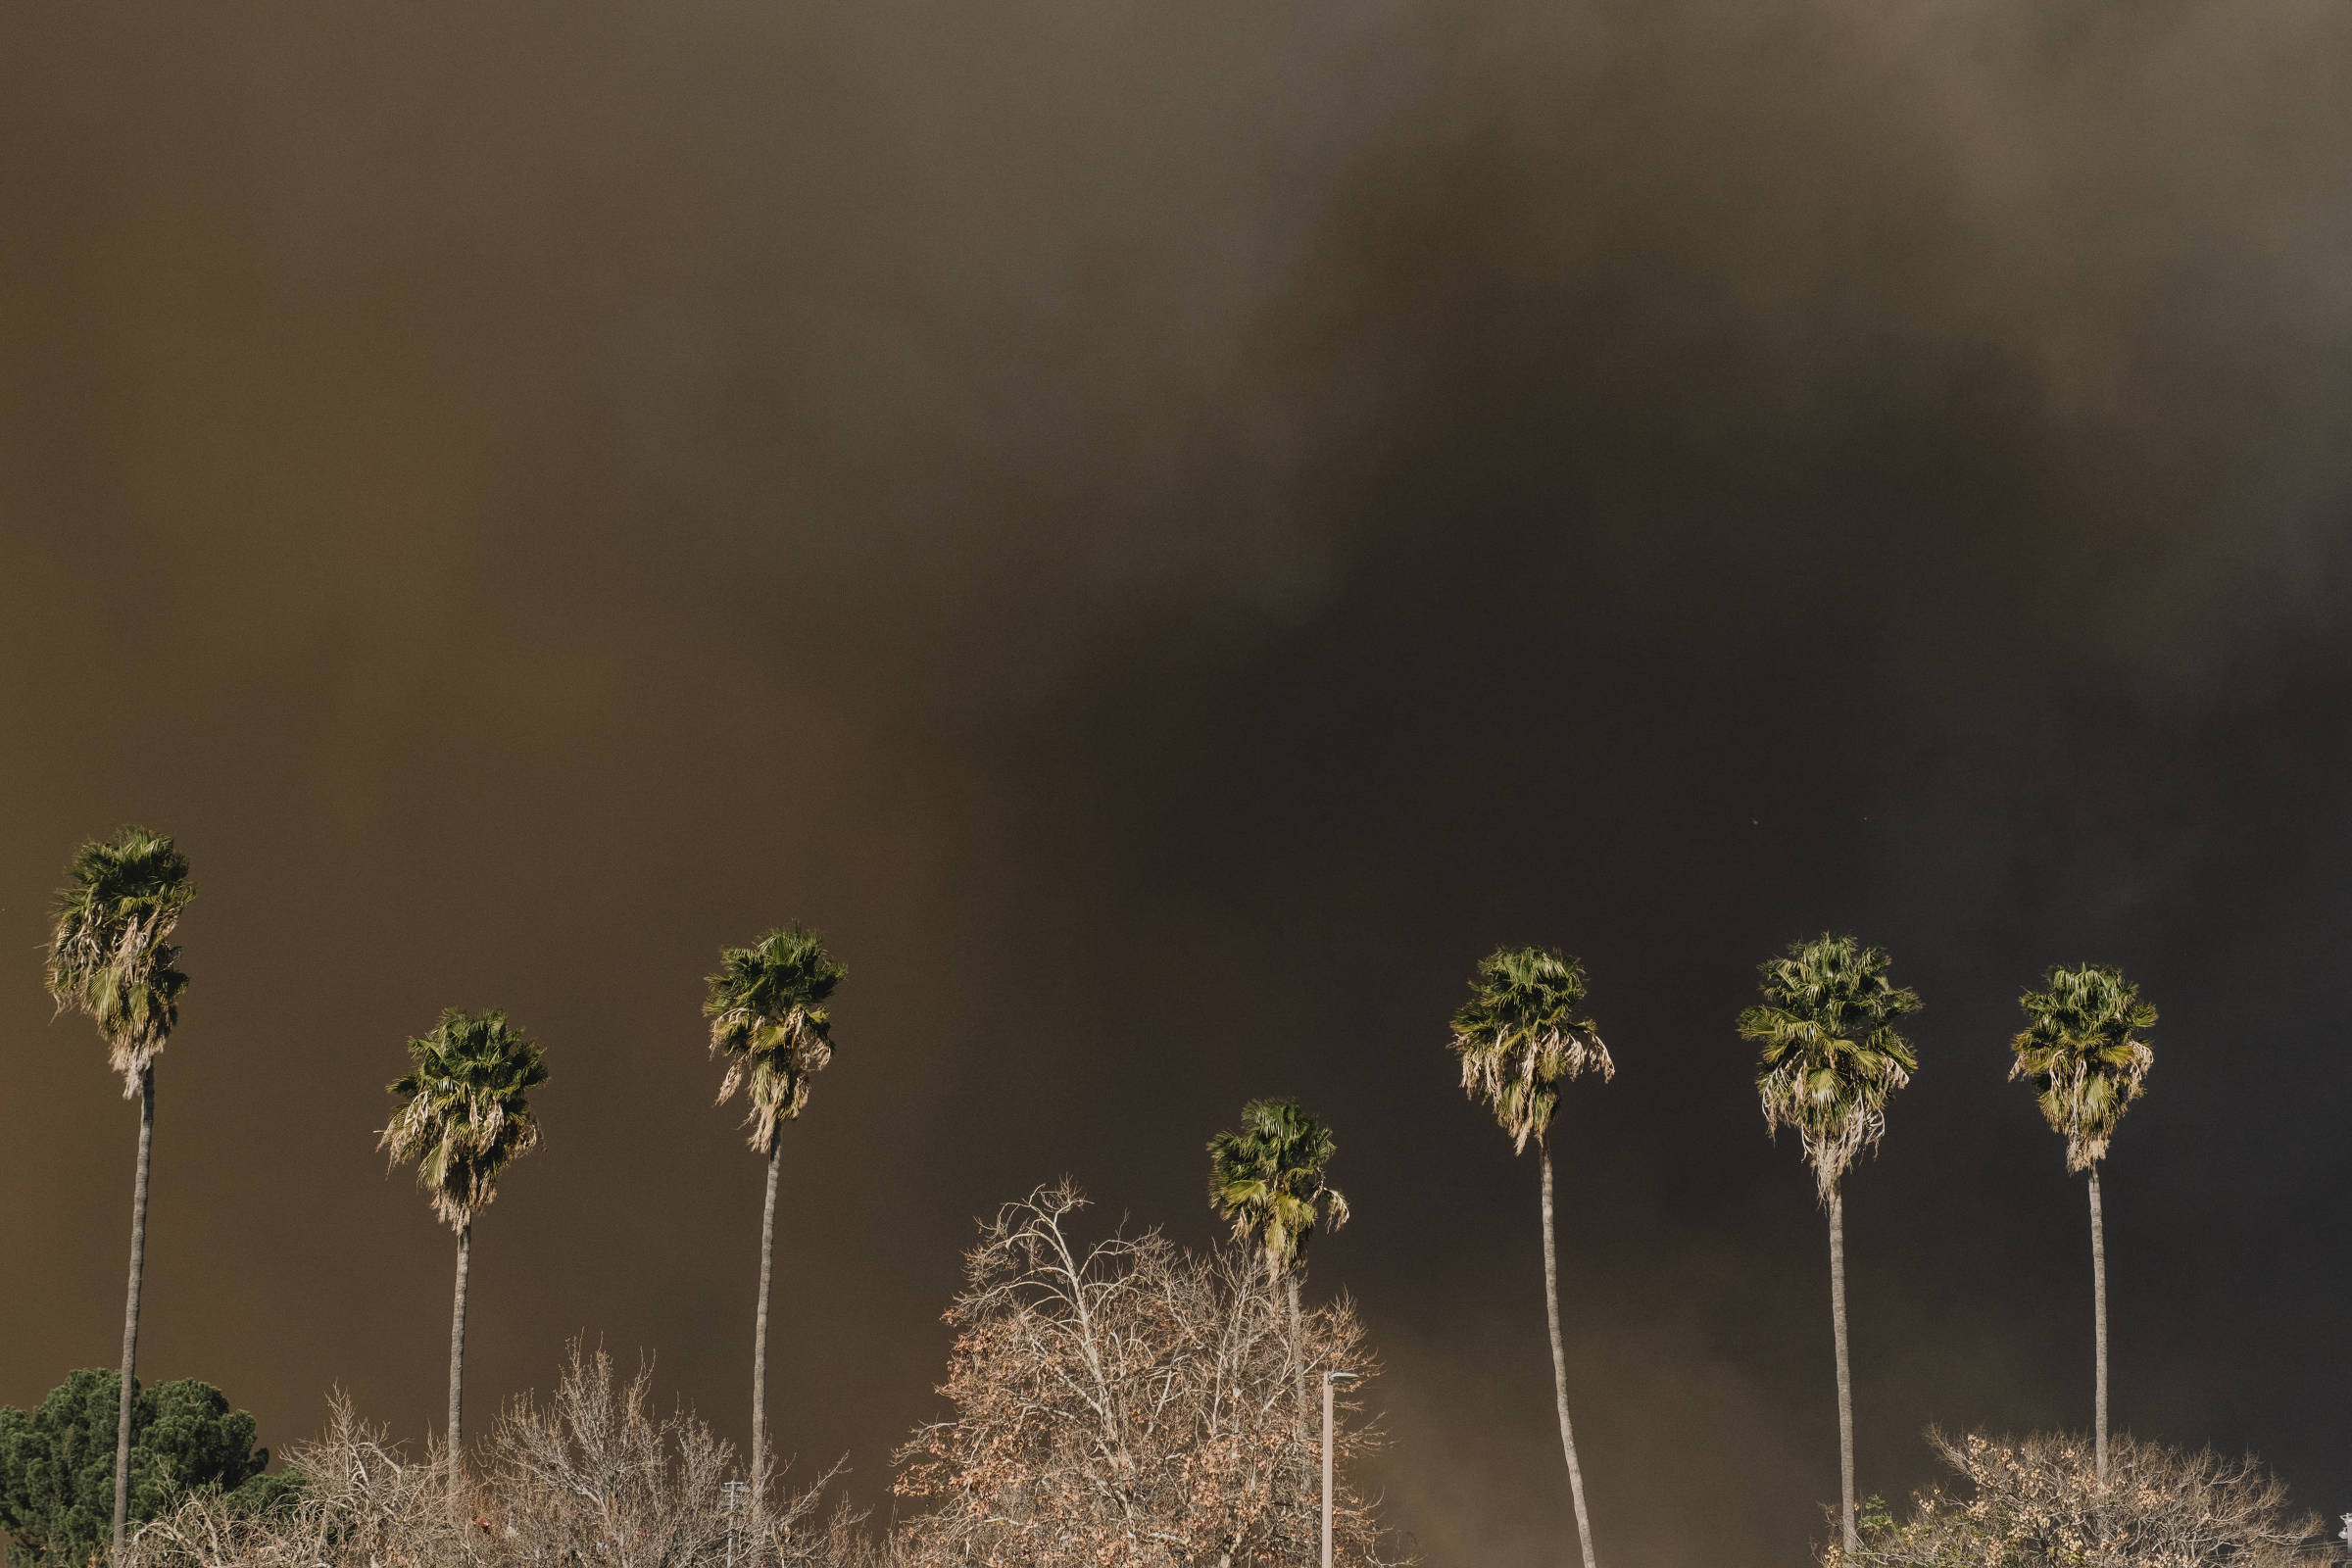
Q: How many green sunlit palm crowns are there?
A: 7